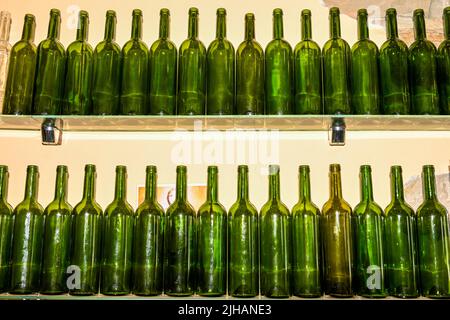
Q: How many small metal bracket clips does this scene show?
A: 2